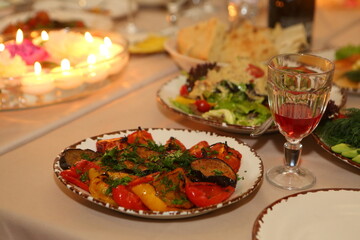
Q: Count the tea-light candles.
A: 9